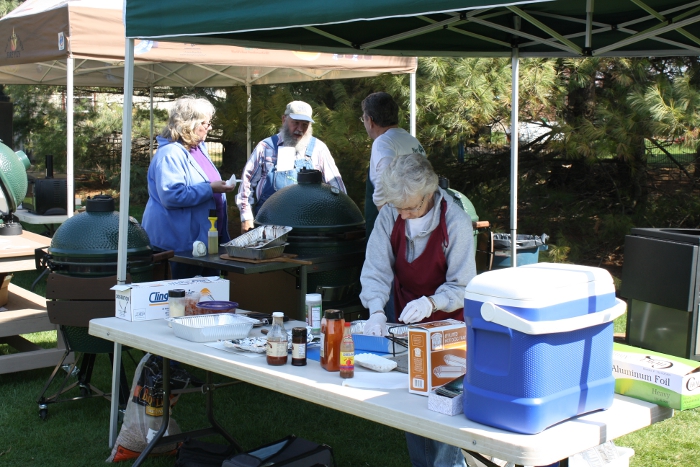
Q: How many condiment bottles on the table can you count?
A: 6